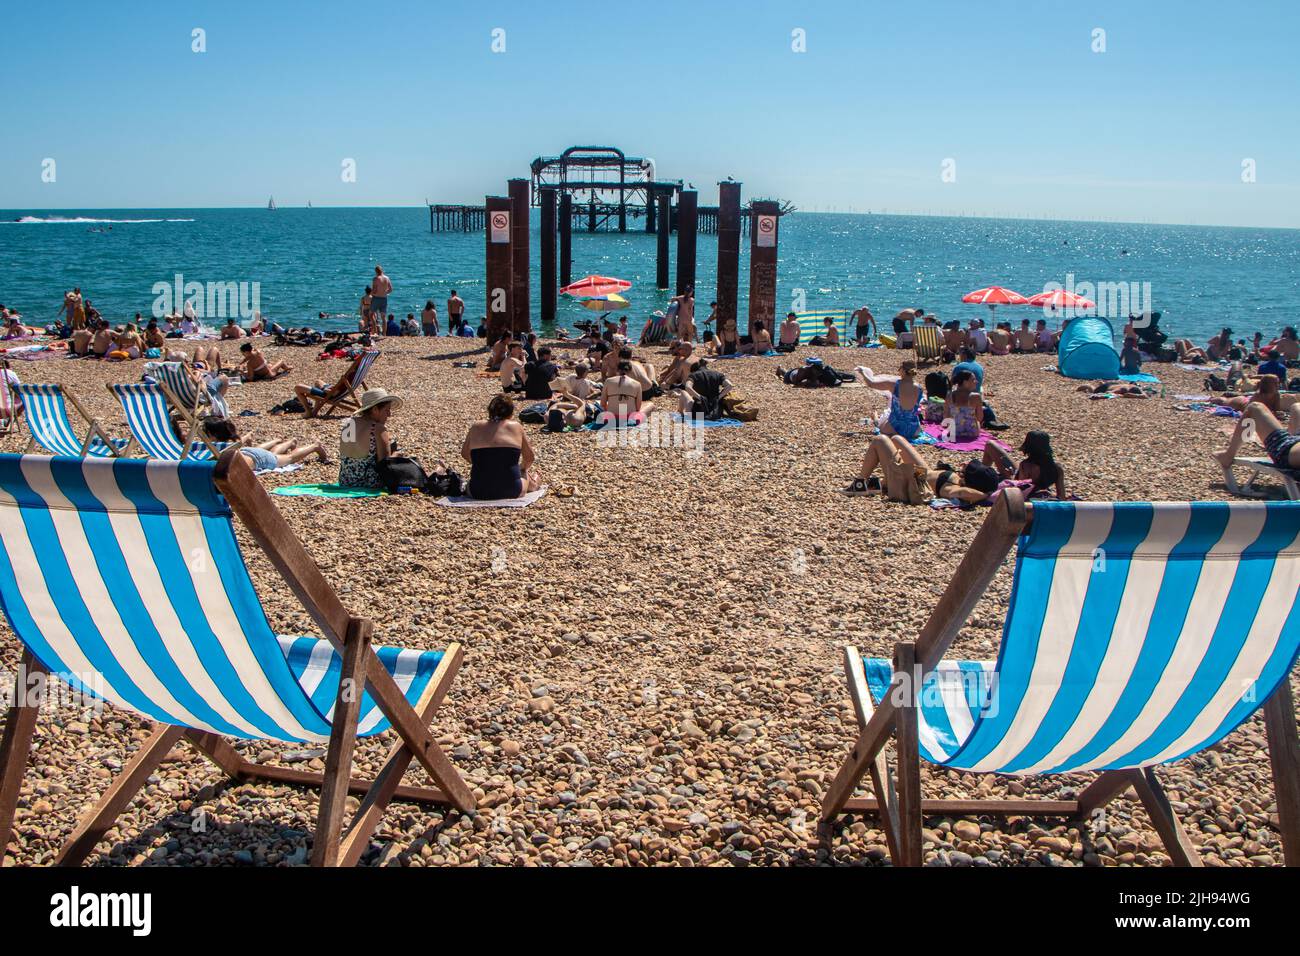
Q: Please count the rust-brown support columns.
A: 8